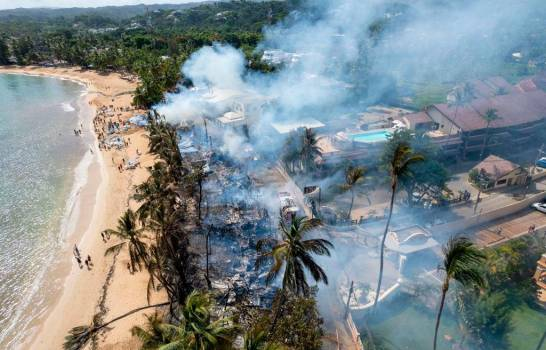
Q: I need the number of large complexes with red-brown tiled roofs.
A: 1